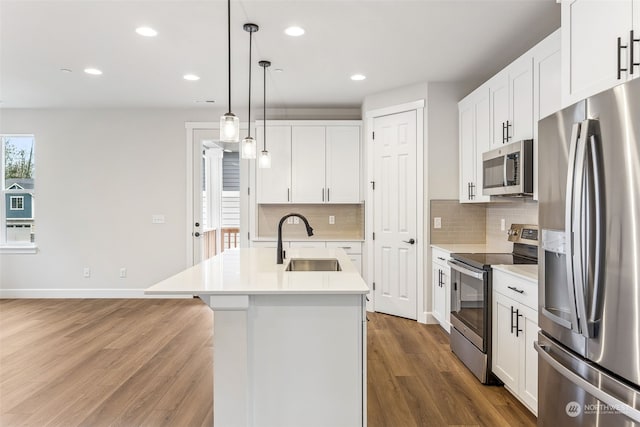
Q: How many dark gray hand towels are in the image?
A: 0